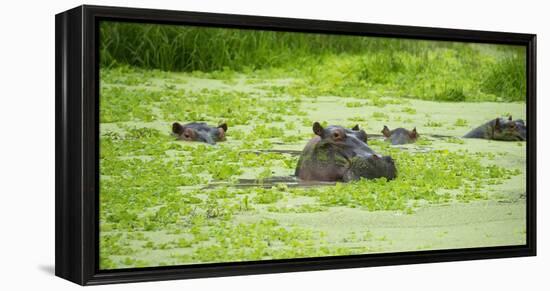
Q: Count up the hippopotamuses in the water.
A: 4